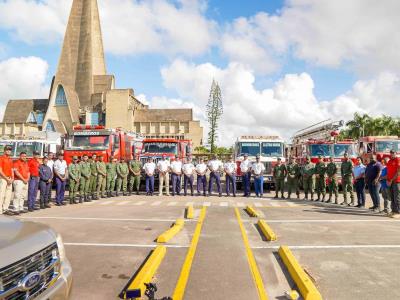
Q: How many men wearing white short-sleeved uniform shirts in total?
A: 11